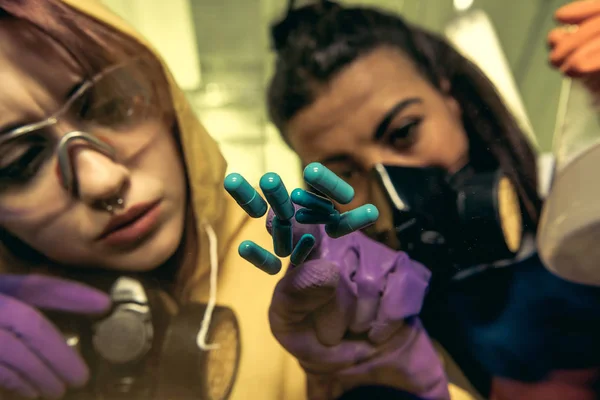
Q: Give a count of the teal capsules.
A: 9